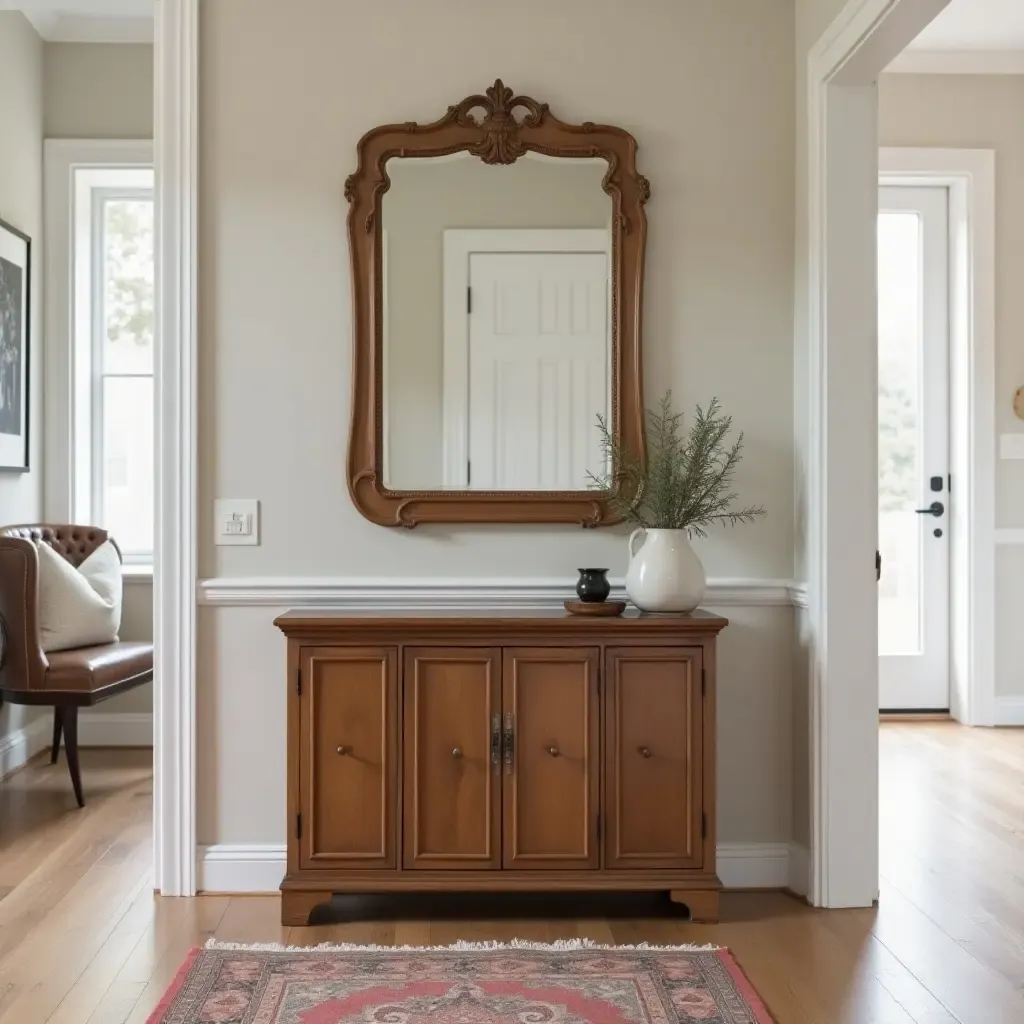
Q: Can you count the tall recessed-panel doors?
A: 4